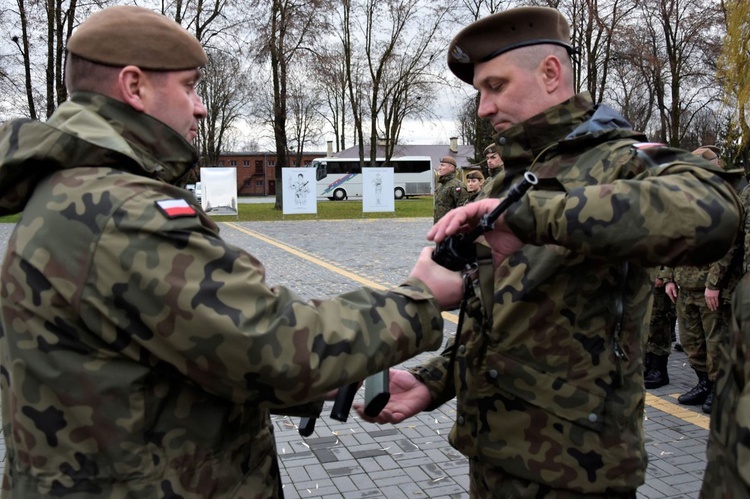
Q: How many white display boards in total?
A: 3